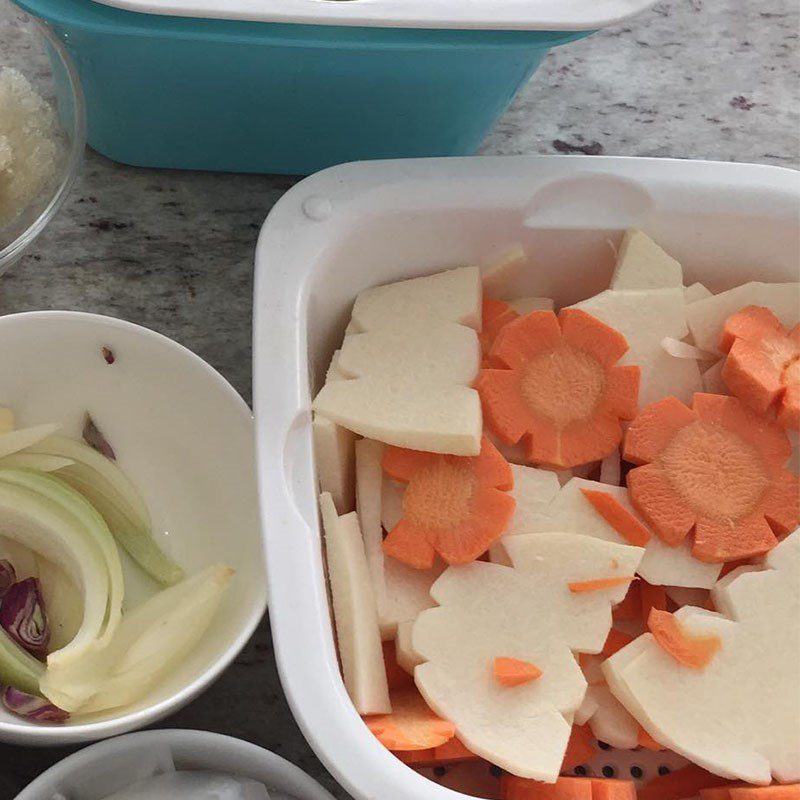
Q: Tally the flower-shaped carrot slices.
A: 4